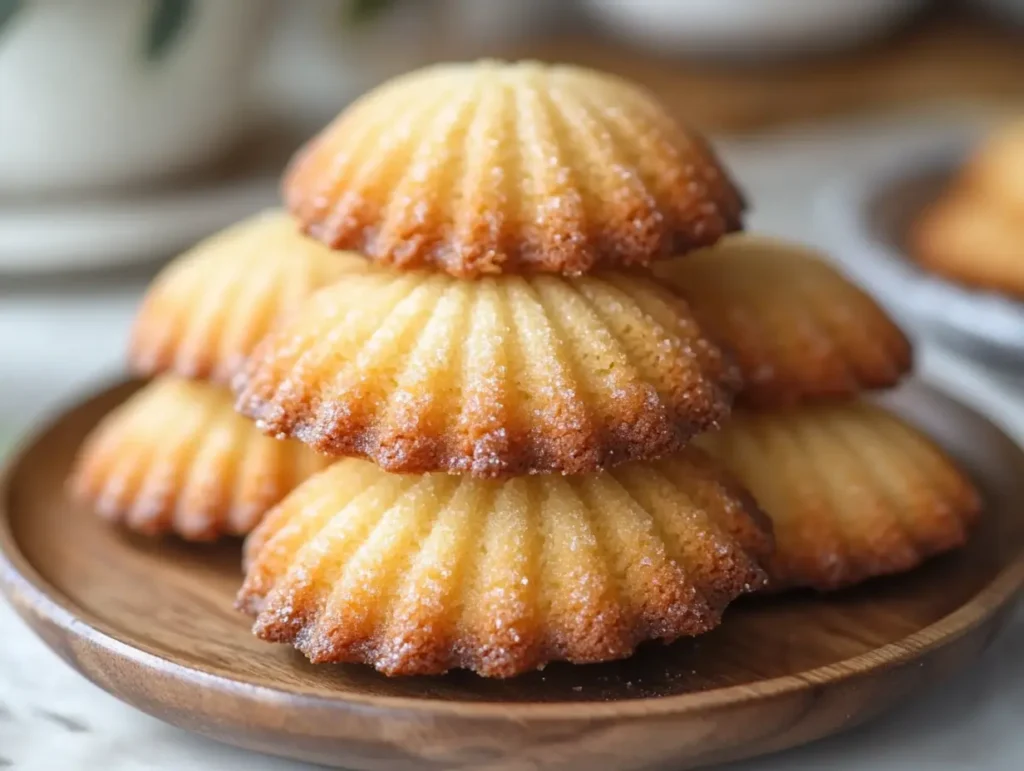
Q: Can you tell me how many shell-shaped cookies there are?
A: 7